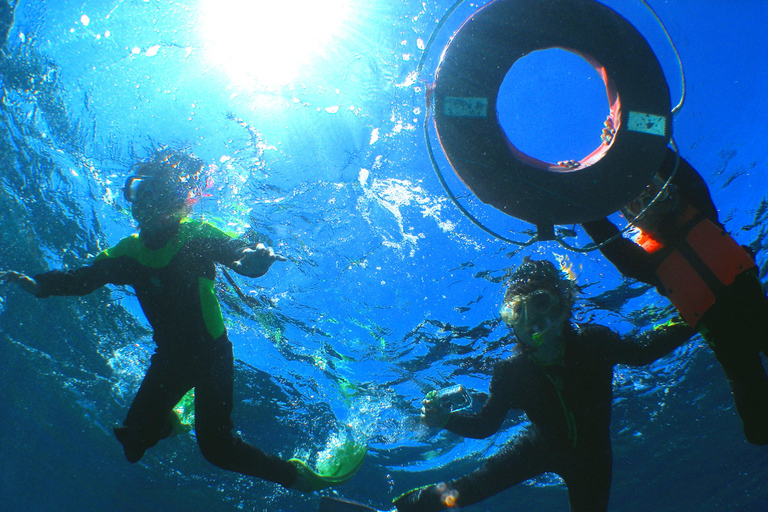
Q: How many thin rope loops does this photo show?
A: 4